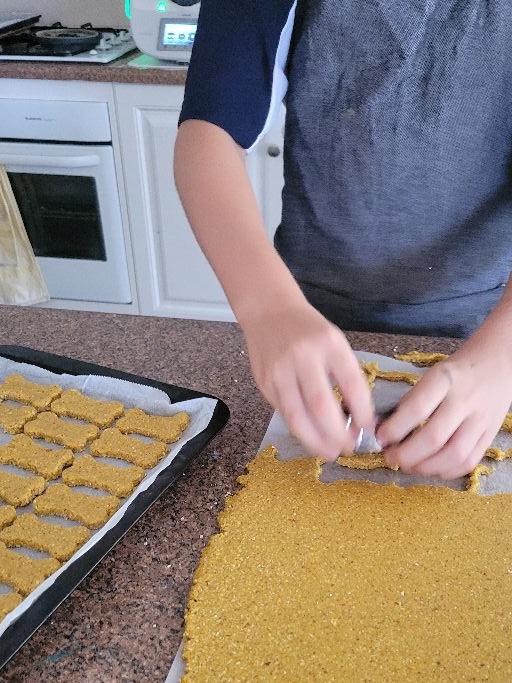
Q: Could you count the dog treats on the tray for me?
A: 14